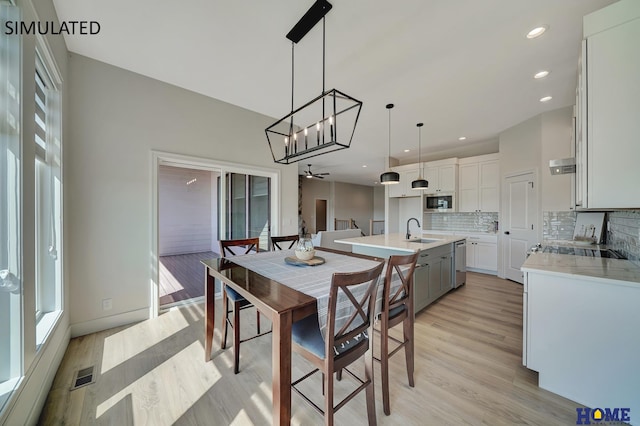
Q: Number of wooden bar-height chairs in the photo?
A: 4